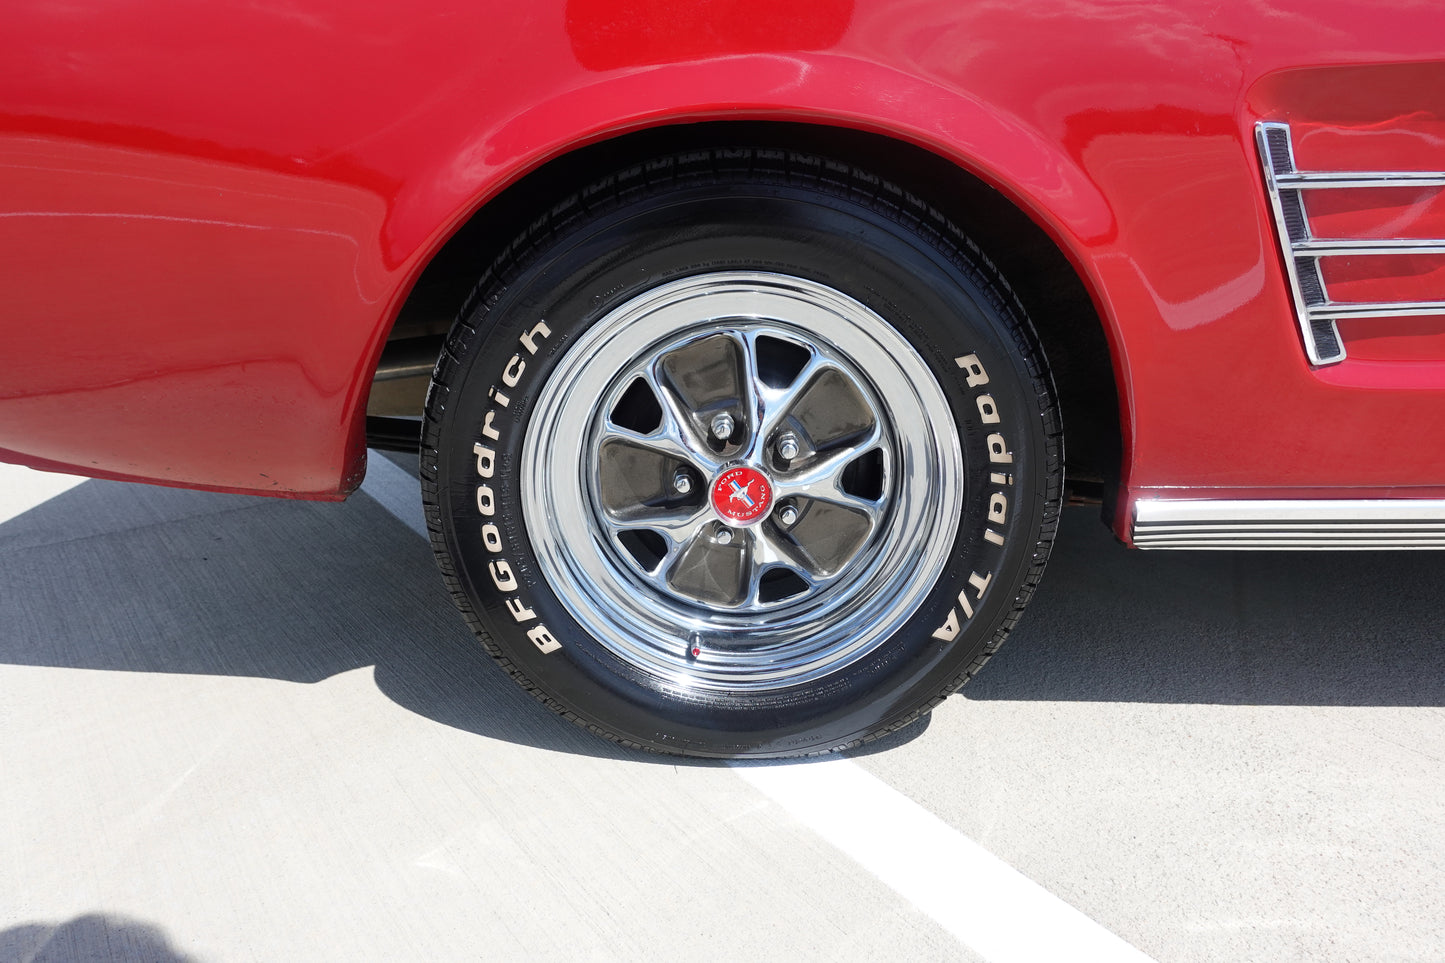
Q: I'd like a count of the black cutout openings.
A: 5